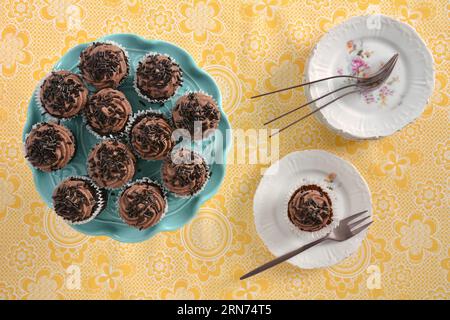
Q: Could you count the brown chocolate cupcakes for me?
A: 12